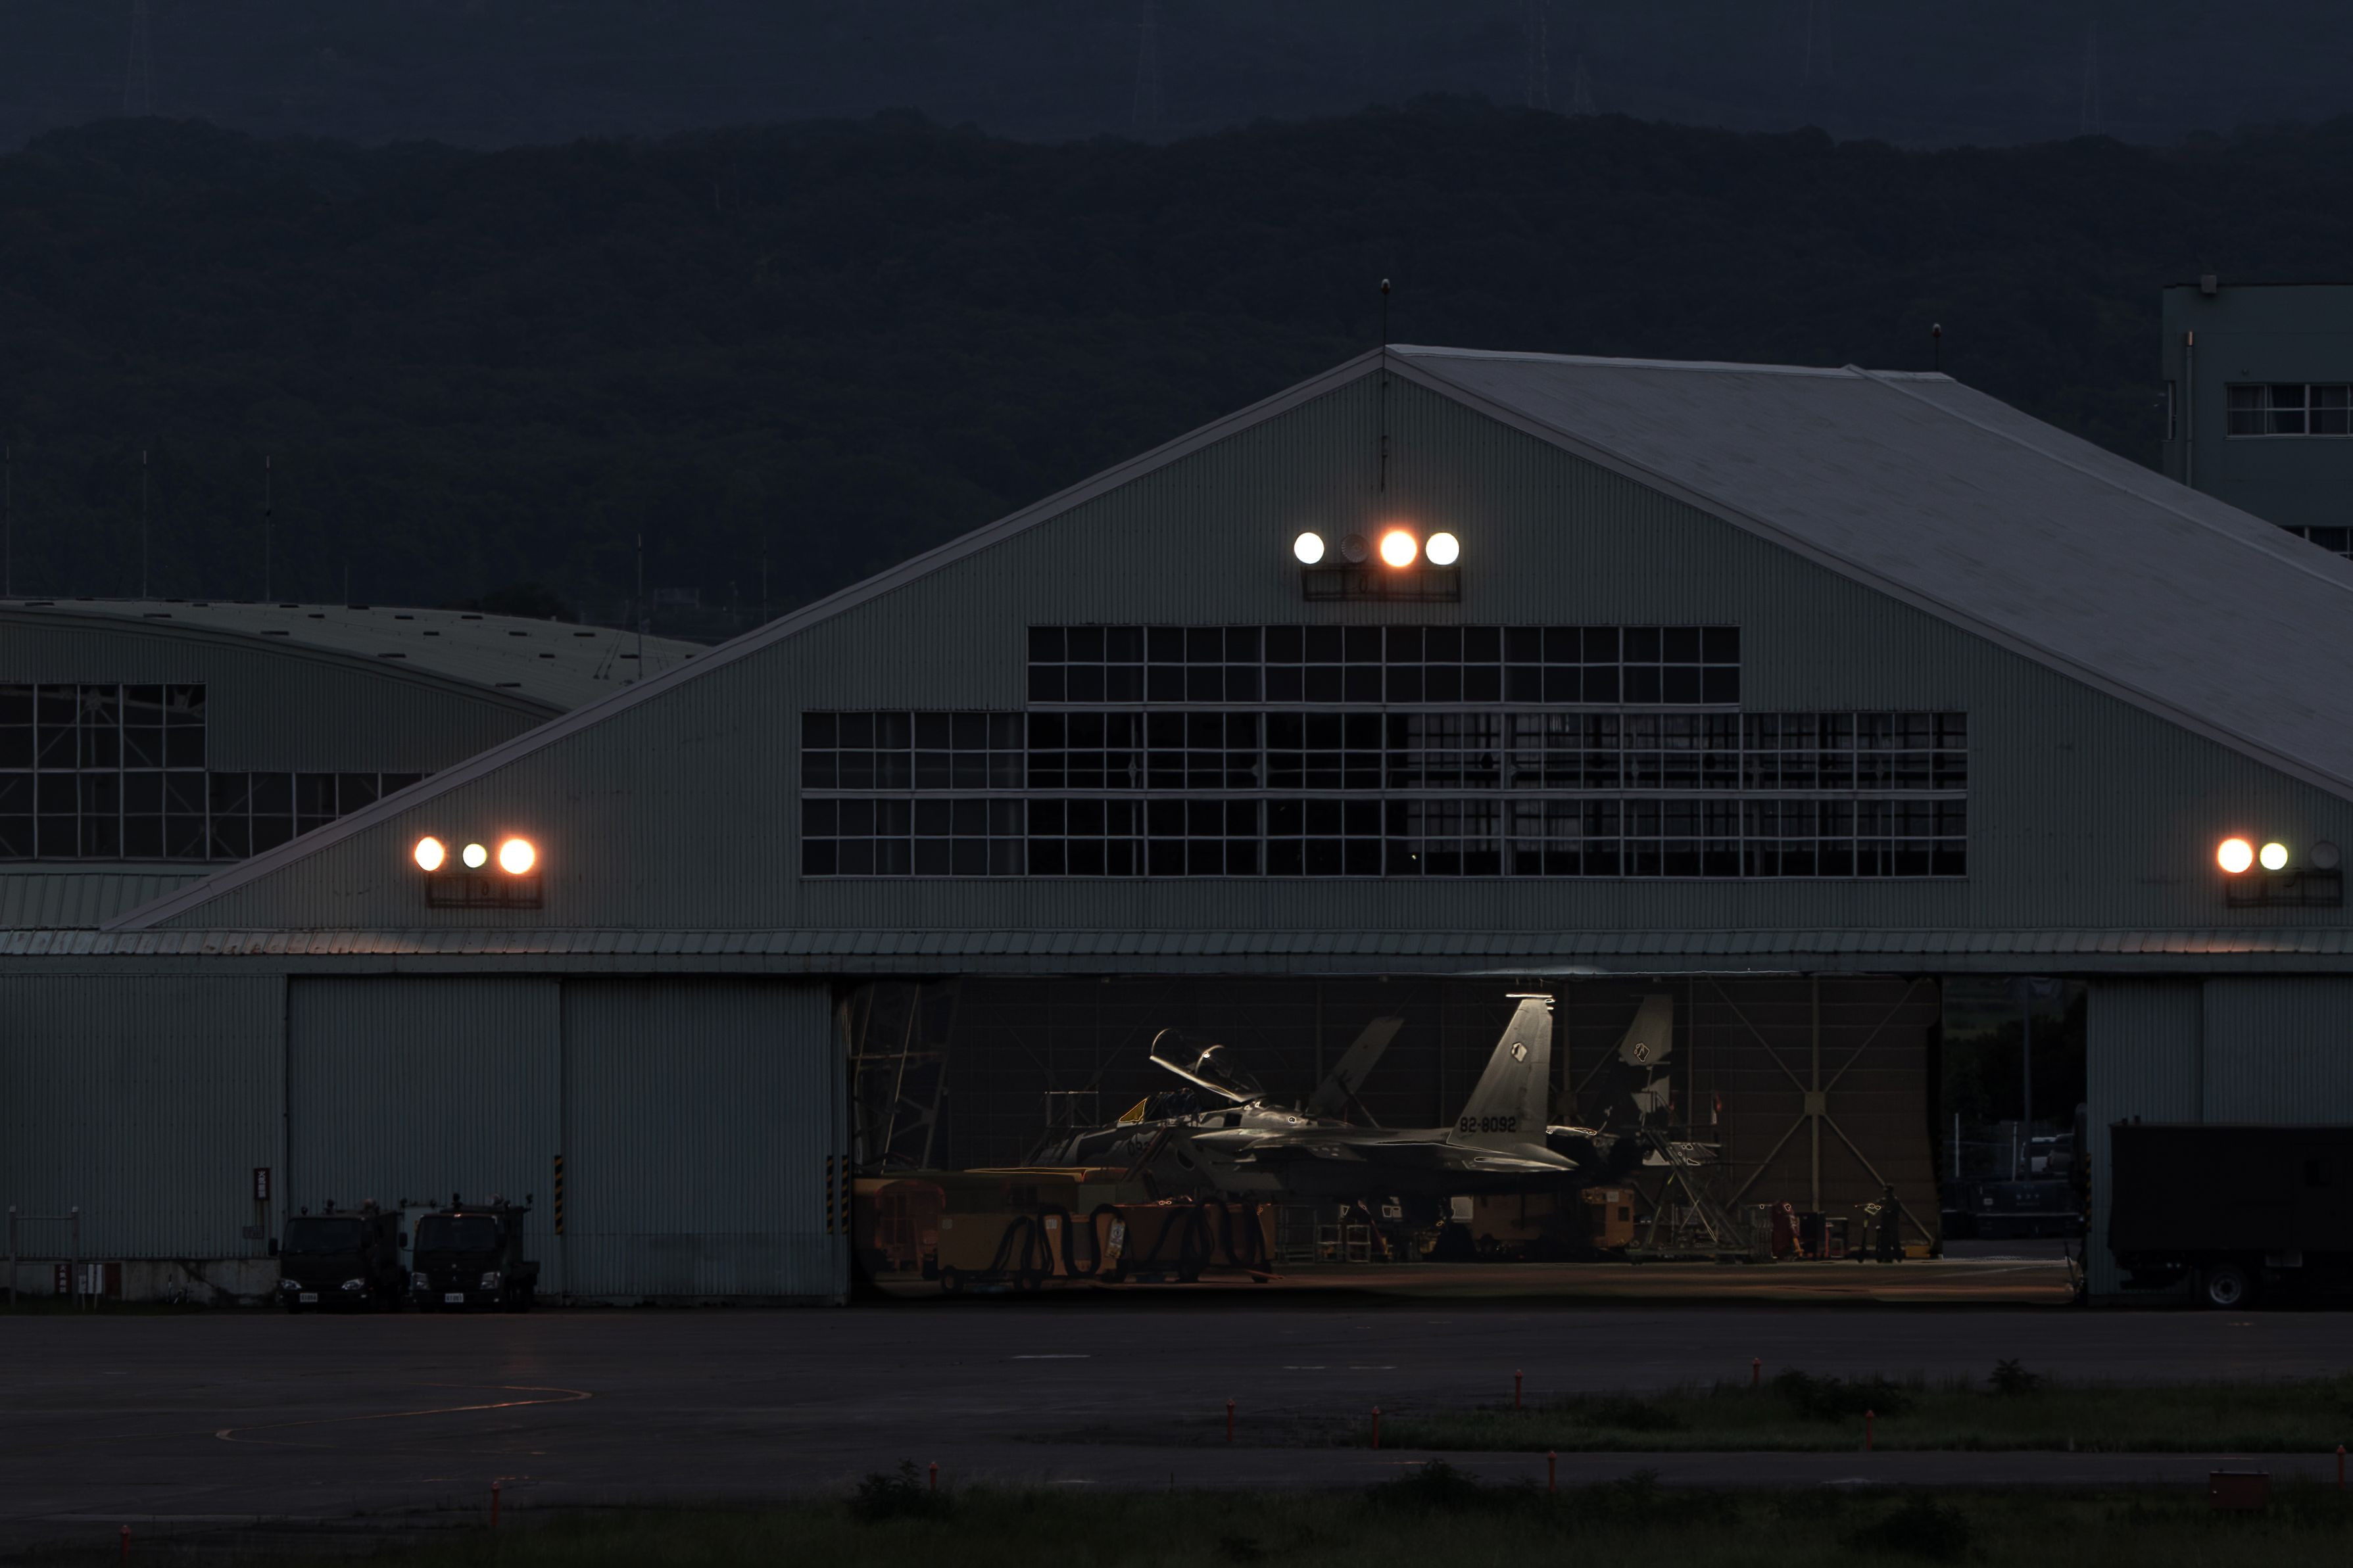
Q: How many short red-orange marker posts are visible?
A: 10